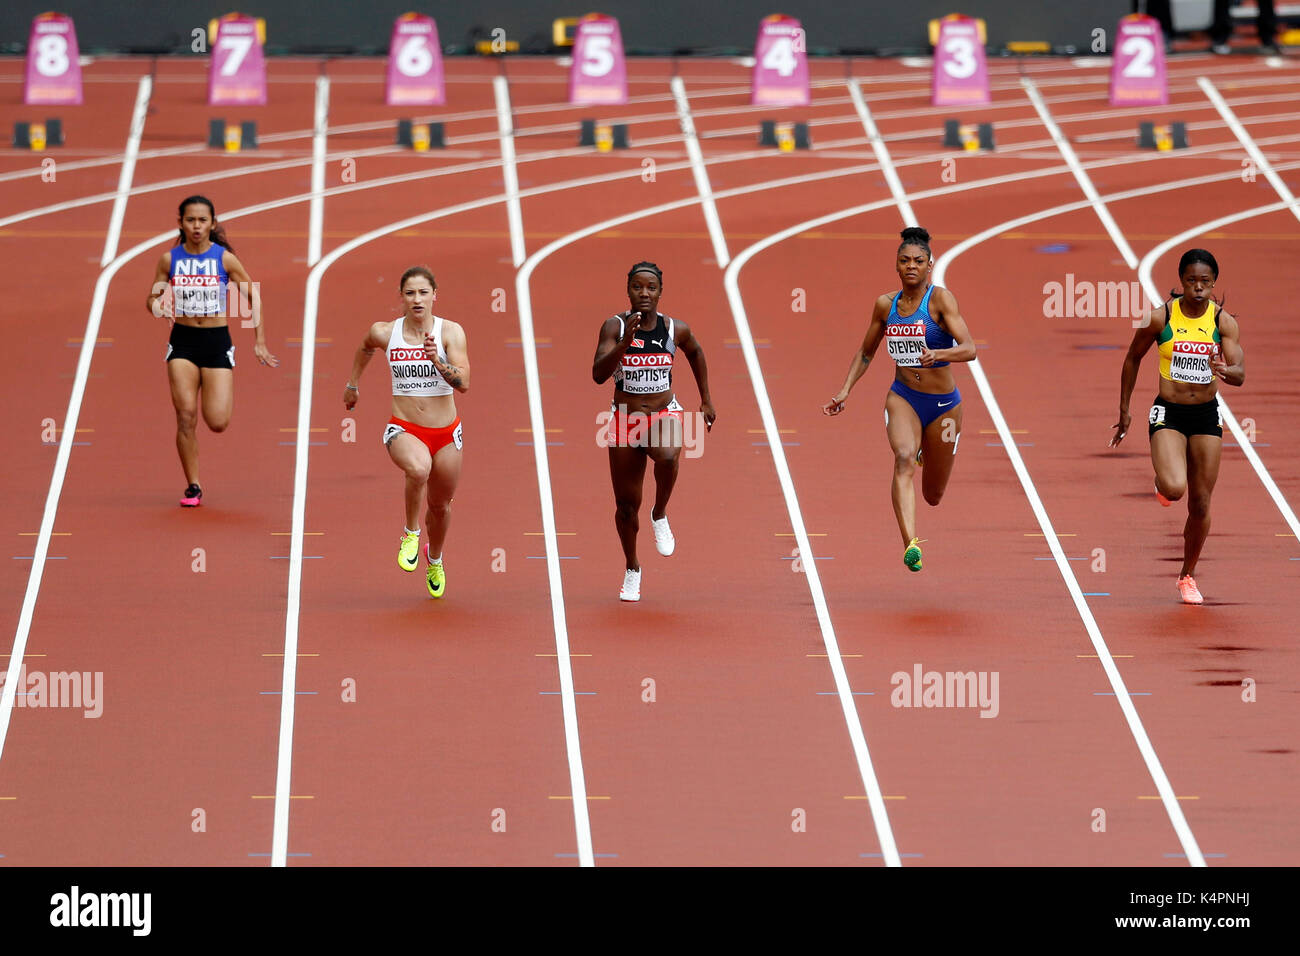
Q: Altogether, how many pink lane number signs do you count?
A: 7